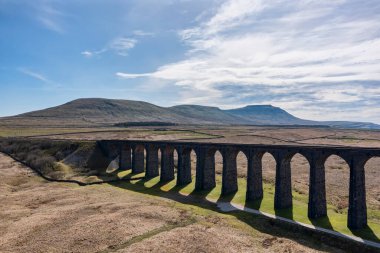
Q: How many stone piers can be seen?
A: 11